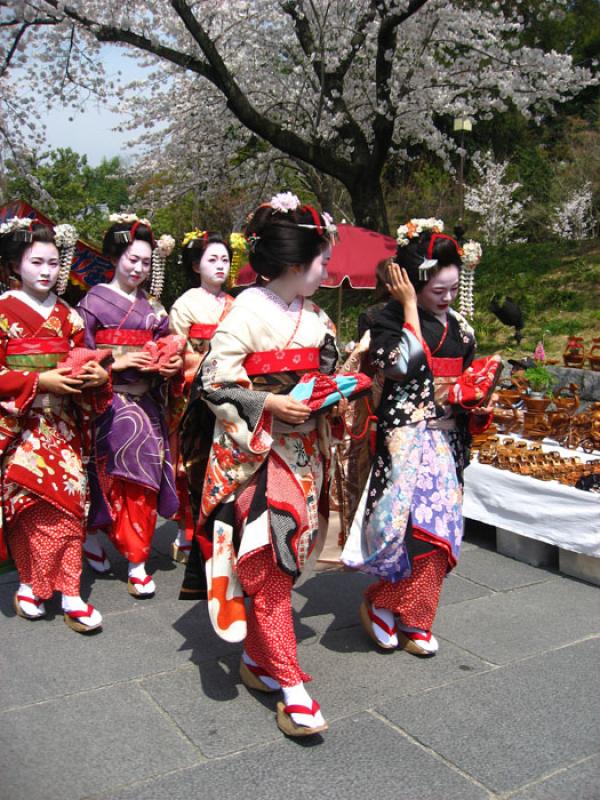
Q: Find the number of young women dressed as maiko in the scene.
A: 5